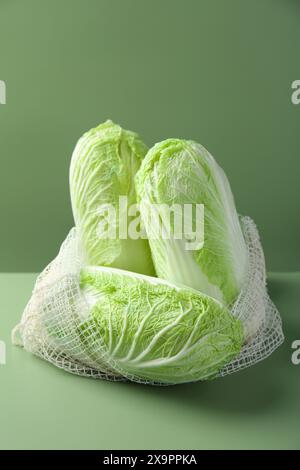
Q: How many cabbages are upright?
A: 2